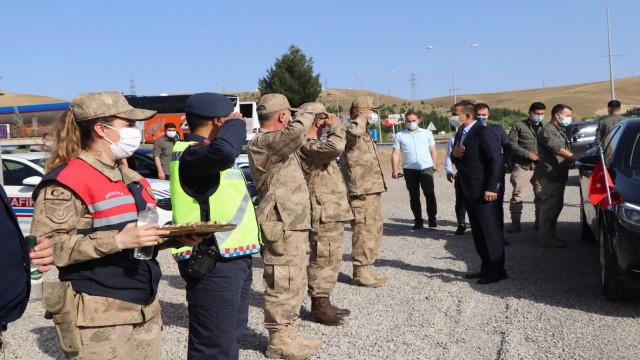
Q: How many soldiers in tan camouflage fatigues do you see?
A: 4